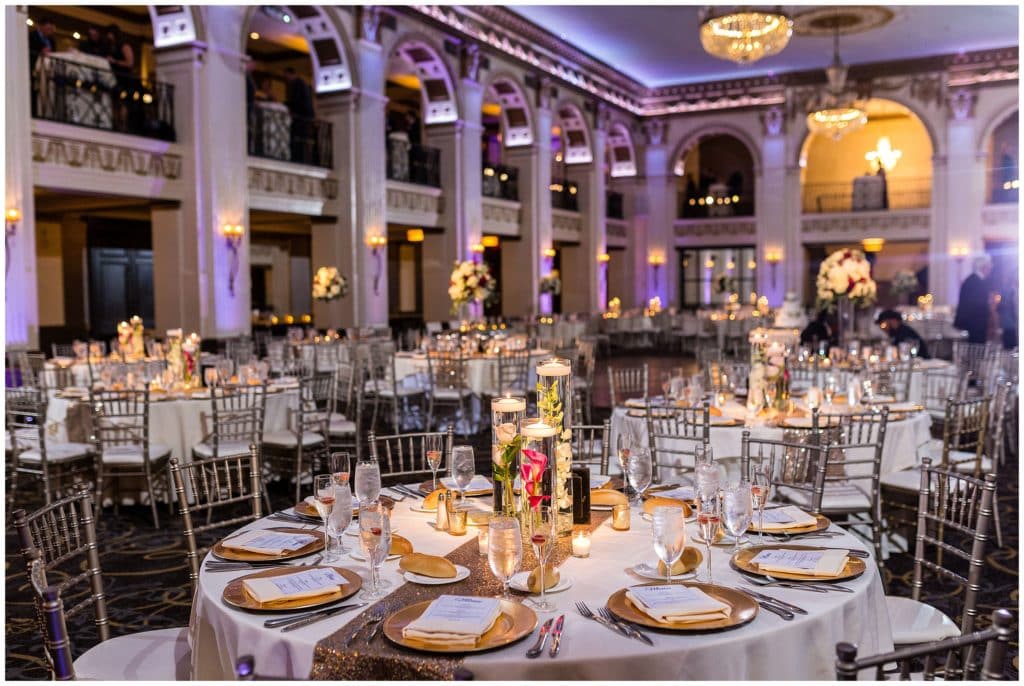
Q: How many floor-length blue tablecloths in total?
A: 0